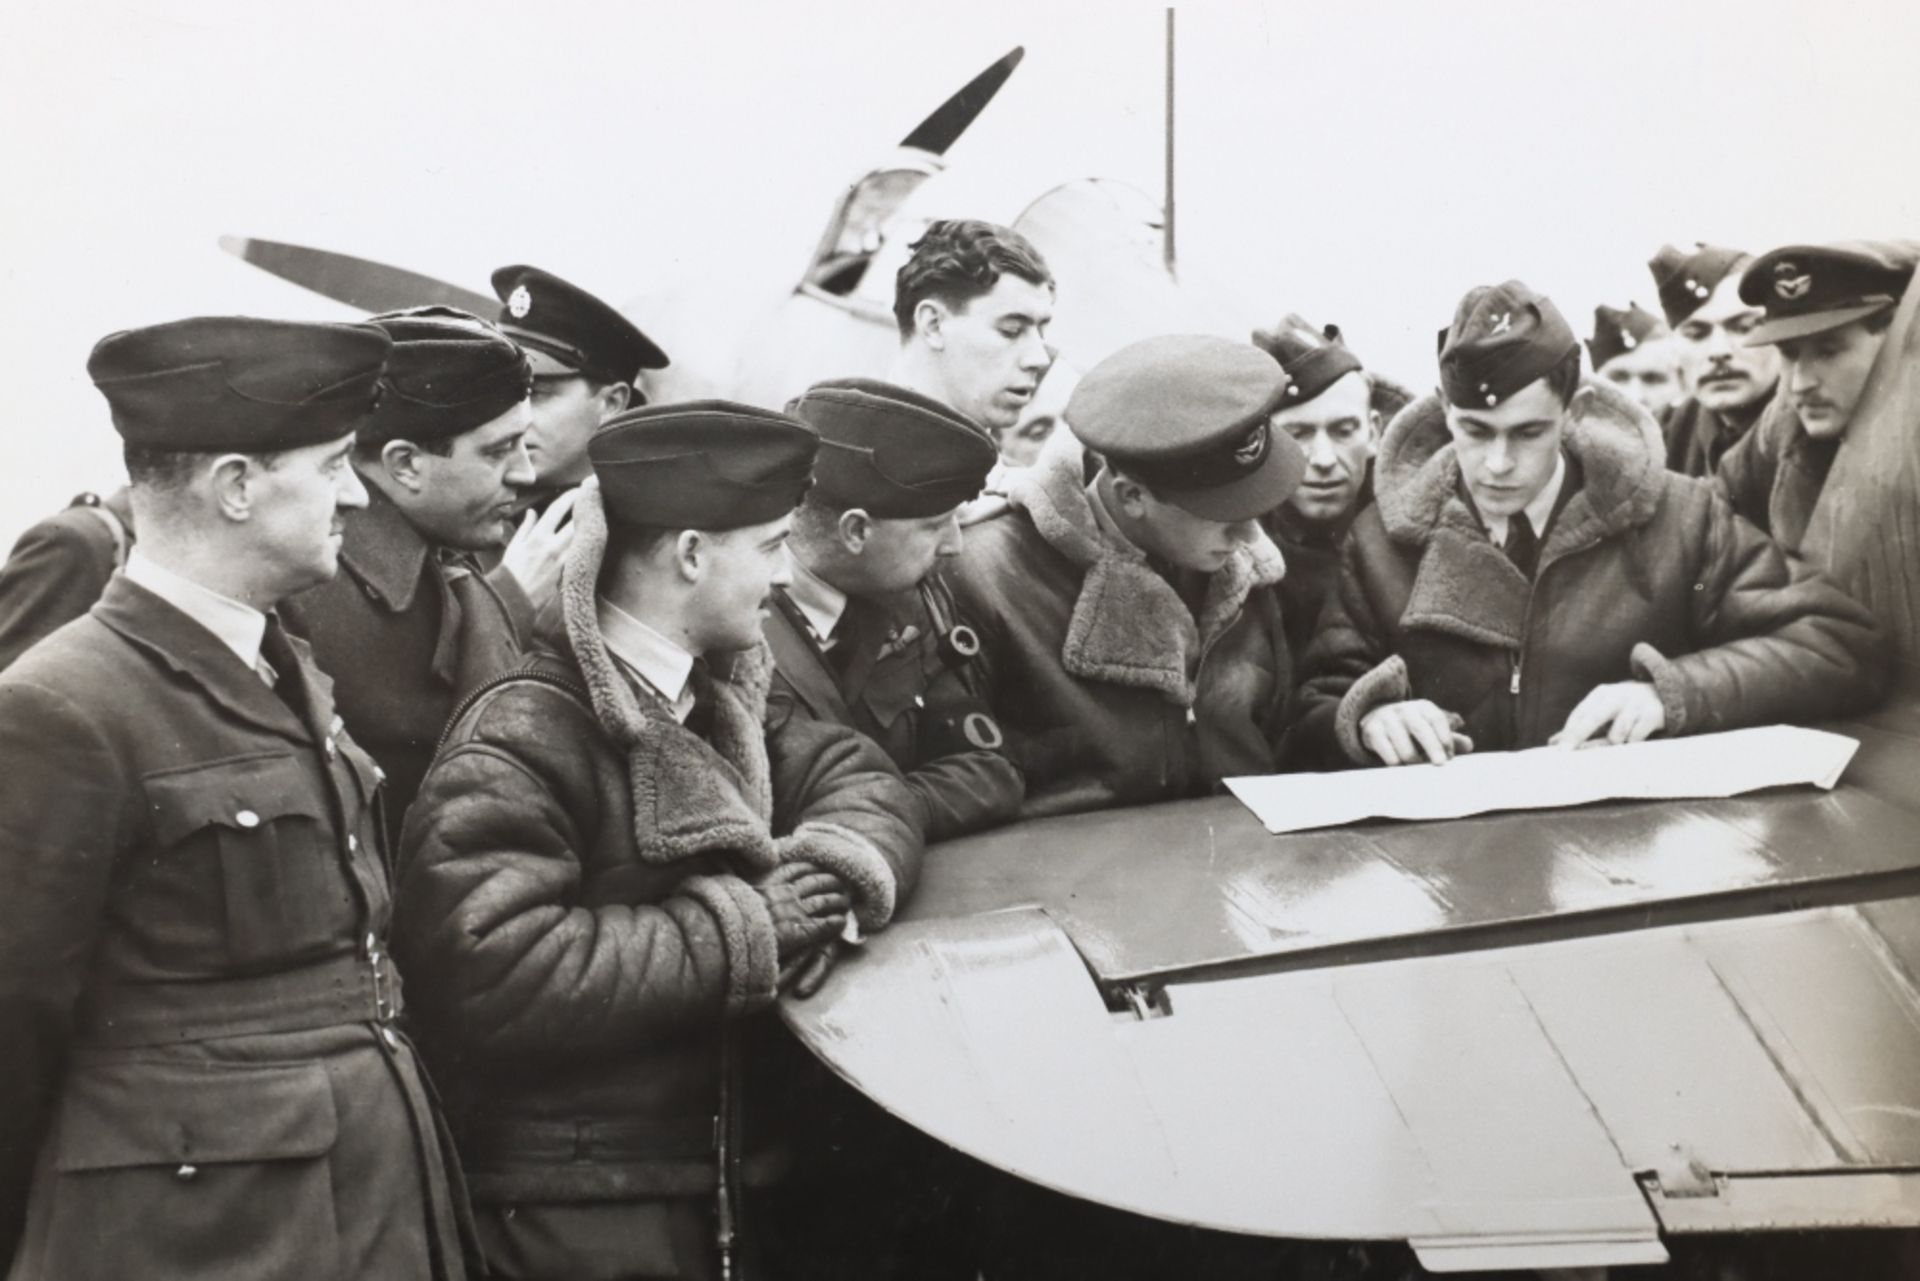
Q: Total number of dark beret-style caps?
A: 8